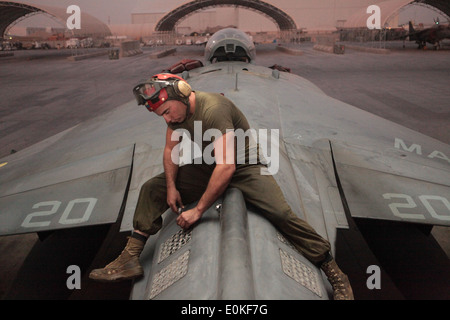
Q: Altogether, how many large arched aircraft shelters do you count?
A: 3